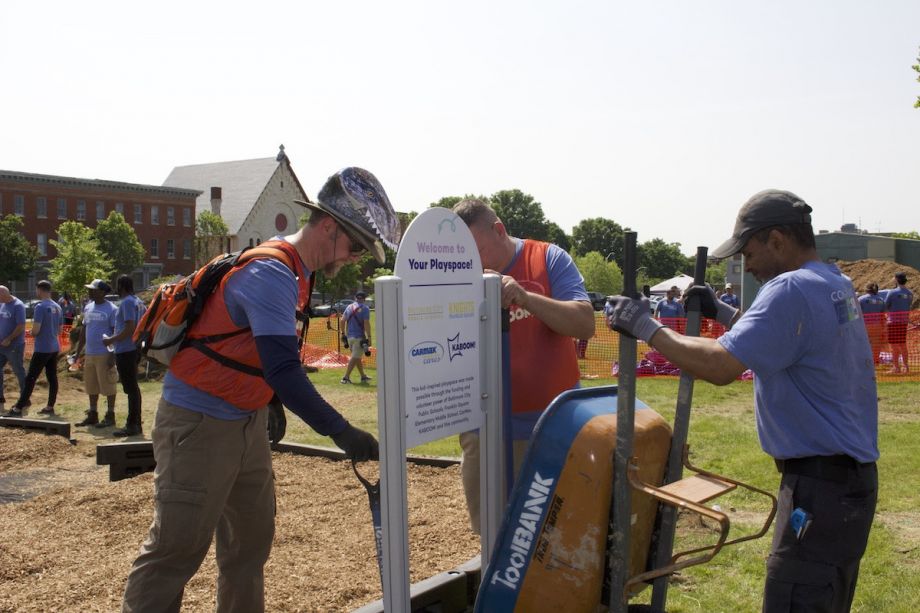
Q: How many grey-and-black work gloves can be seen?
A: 2